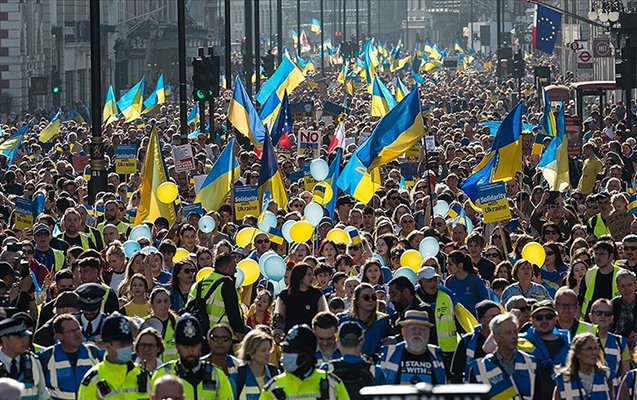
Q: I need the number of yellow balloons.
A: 10